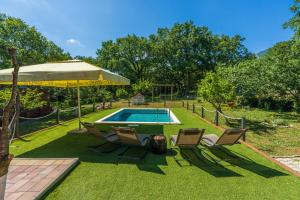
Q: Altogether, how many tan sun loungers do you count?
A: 4